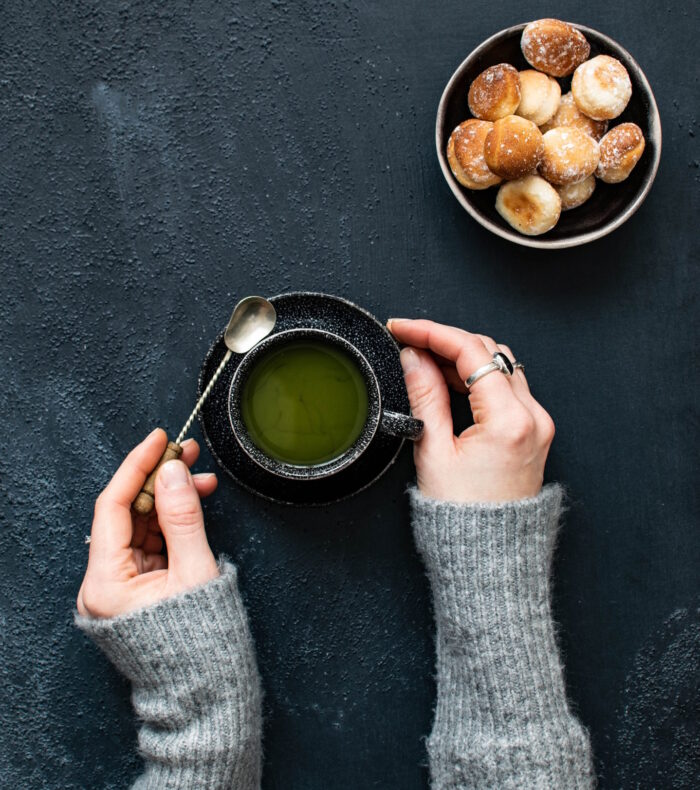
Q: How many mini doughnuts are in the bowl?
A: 11